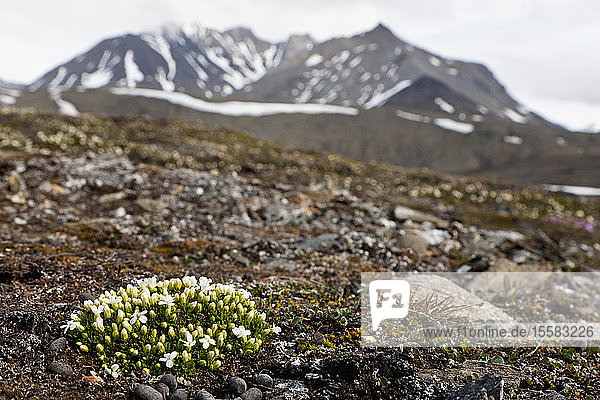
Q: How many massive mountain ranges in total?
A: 2